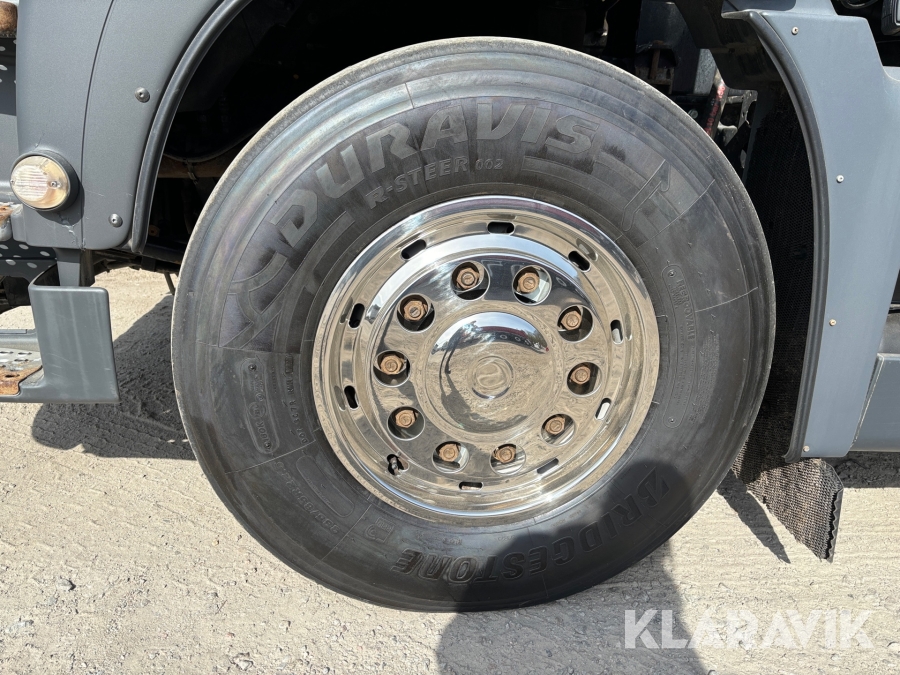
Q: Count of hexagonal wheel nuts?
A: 10